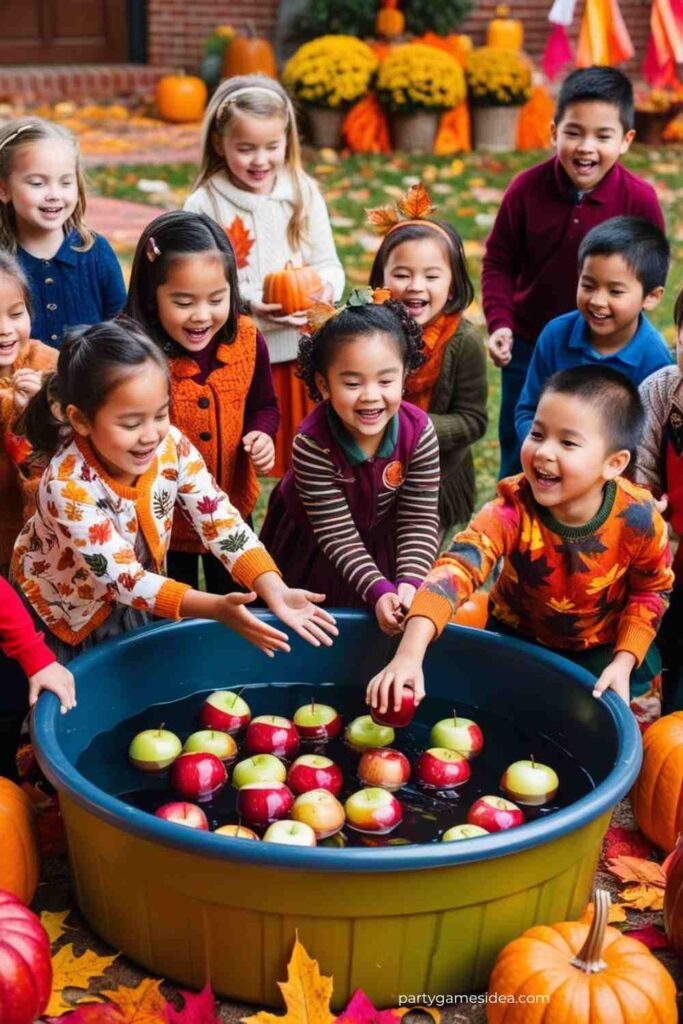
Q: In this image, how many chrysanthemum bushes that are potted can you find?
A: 3